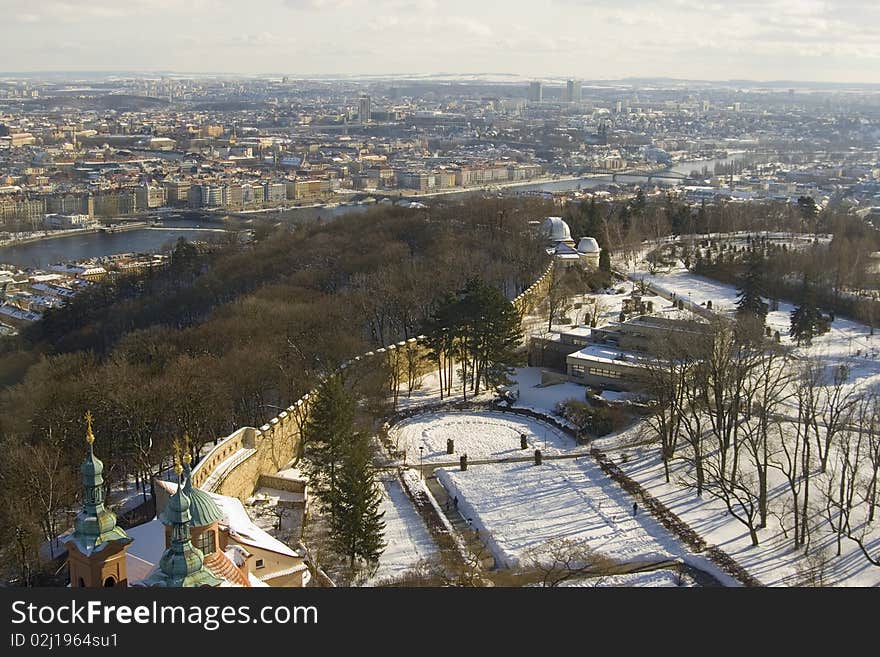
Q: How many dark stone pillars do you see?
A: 4